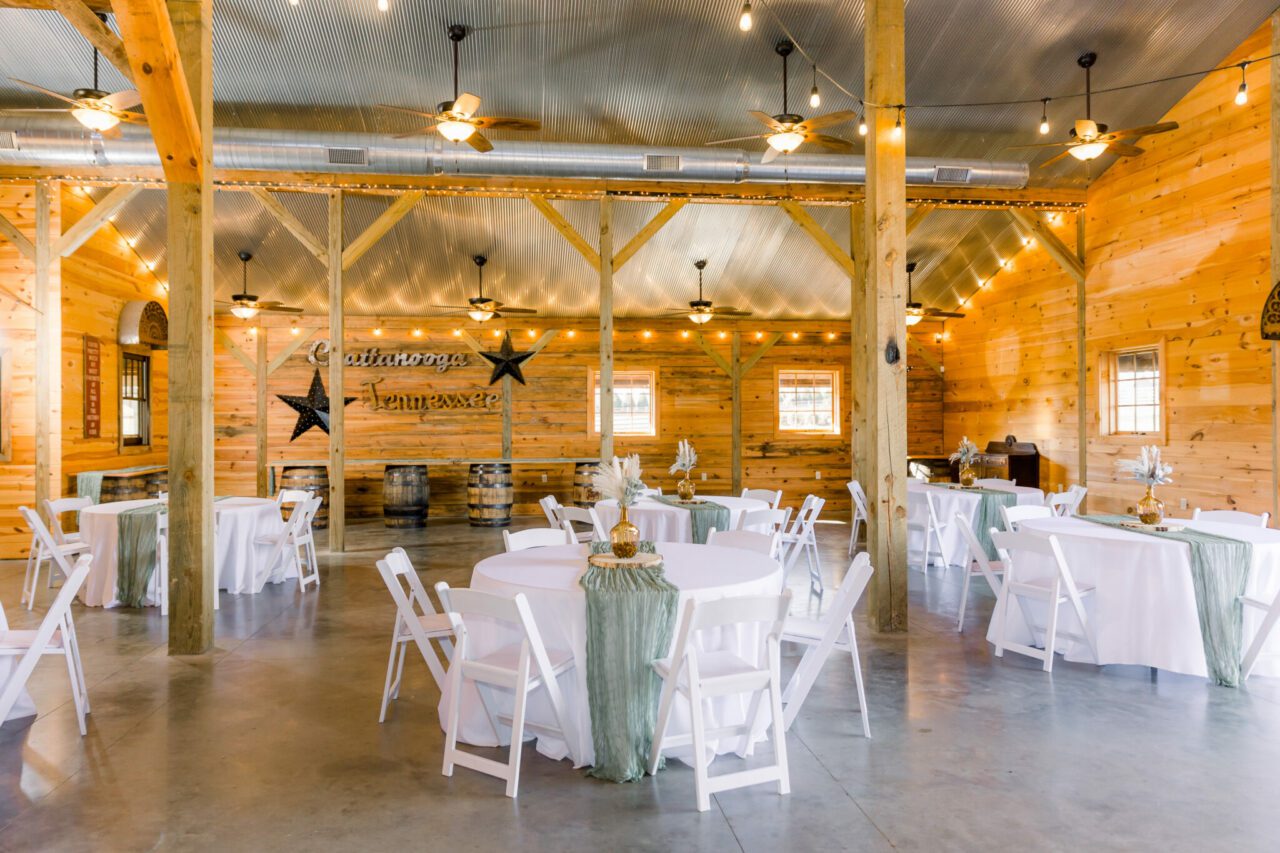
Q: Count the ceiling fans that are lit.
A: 8